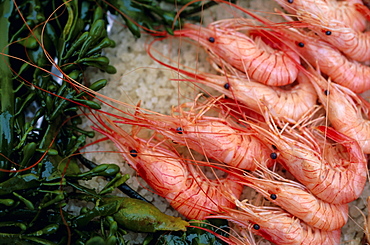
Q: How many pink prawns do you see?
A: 11